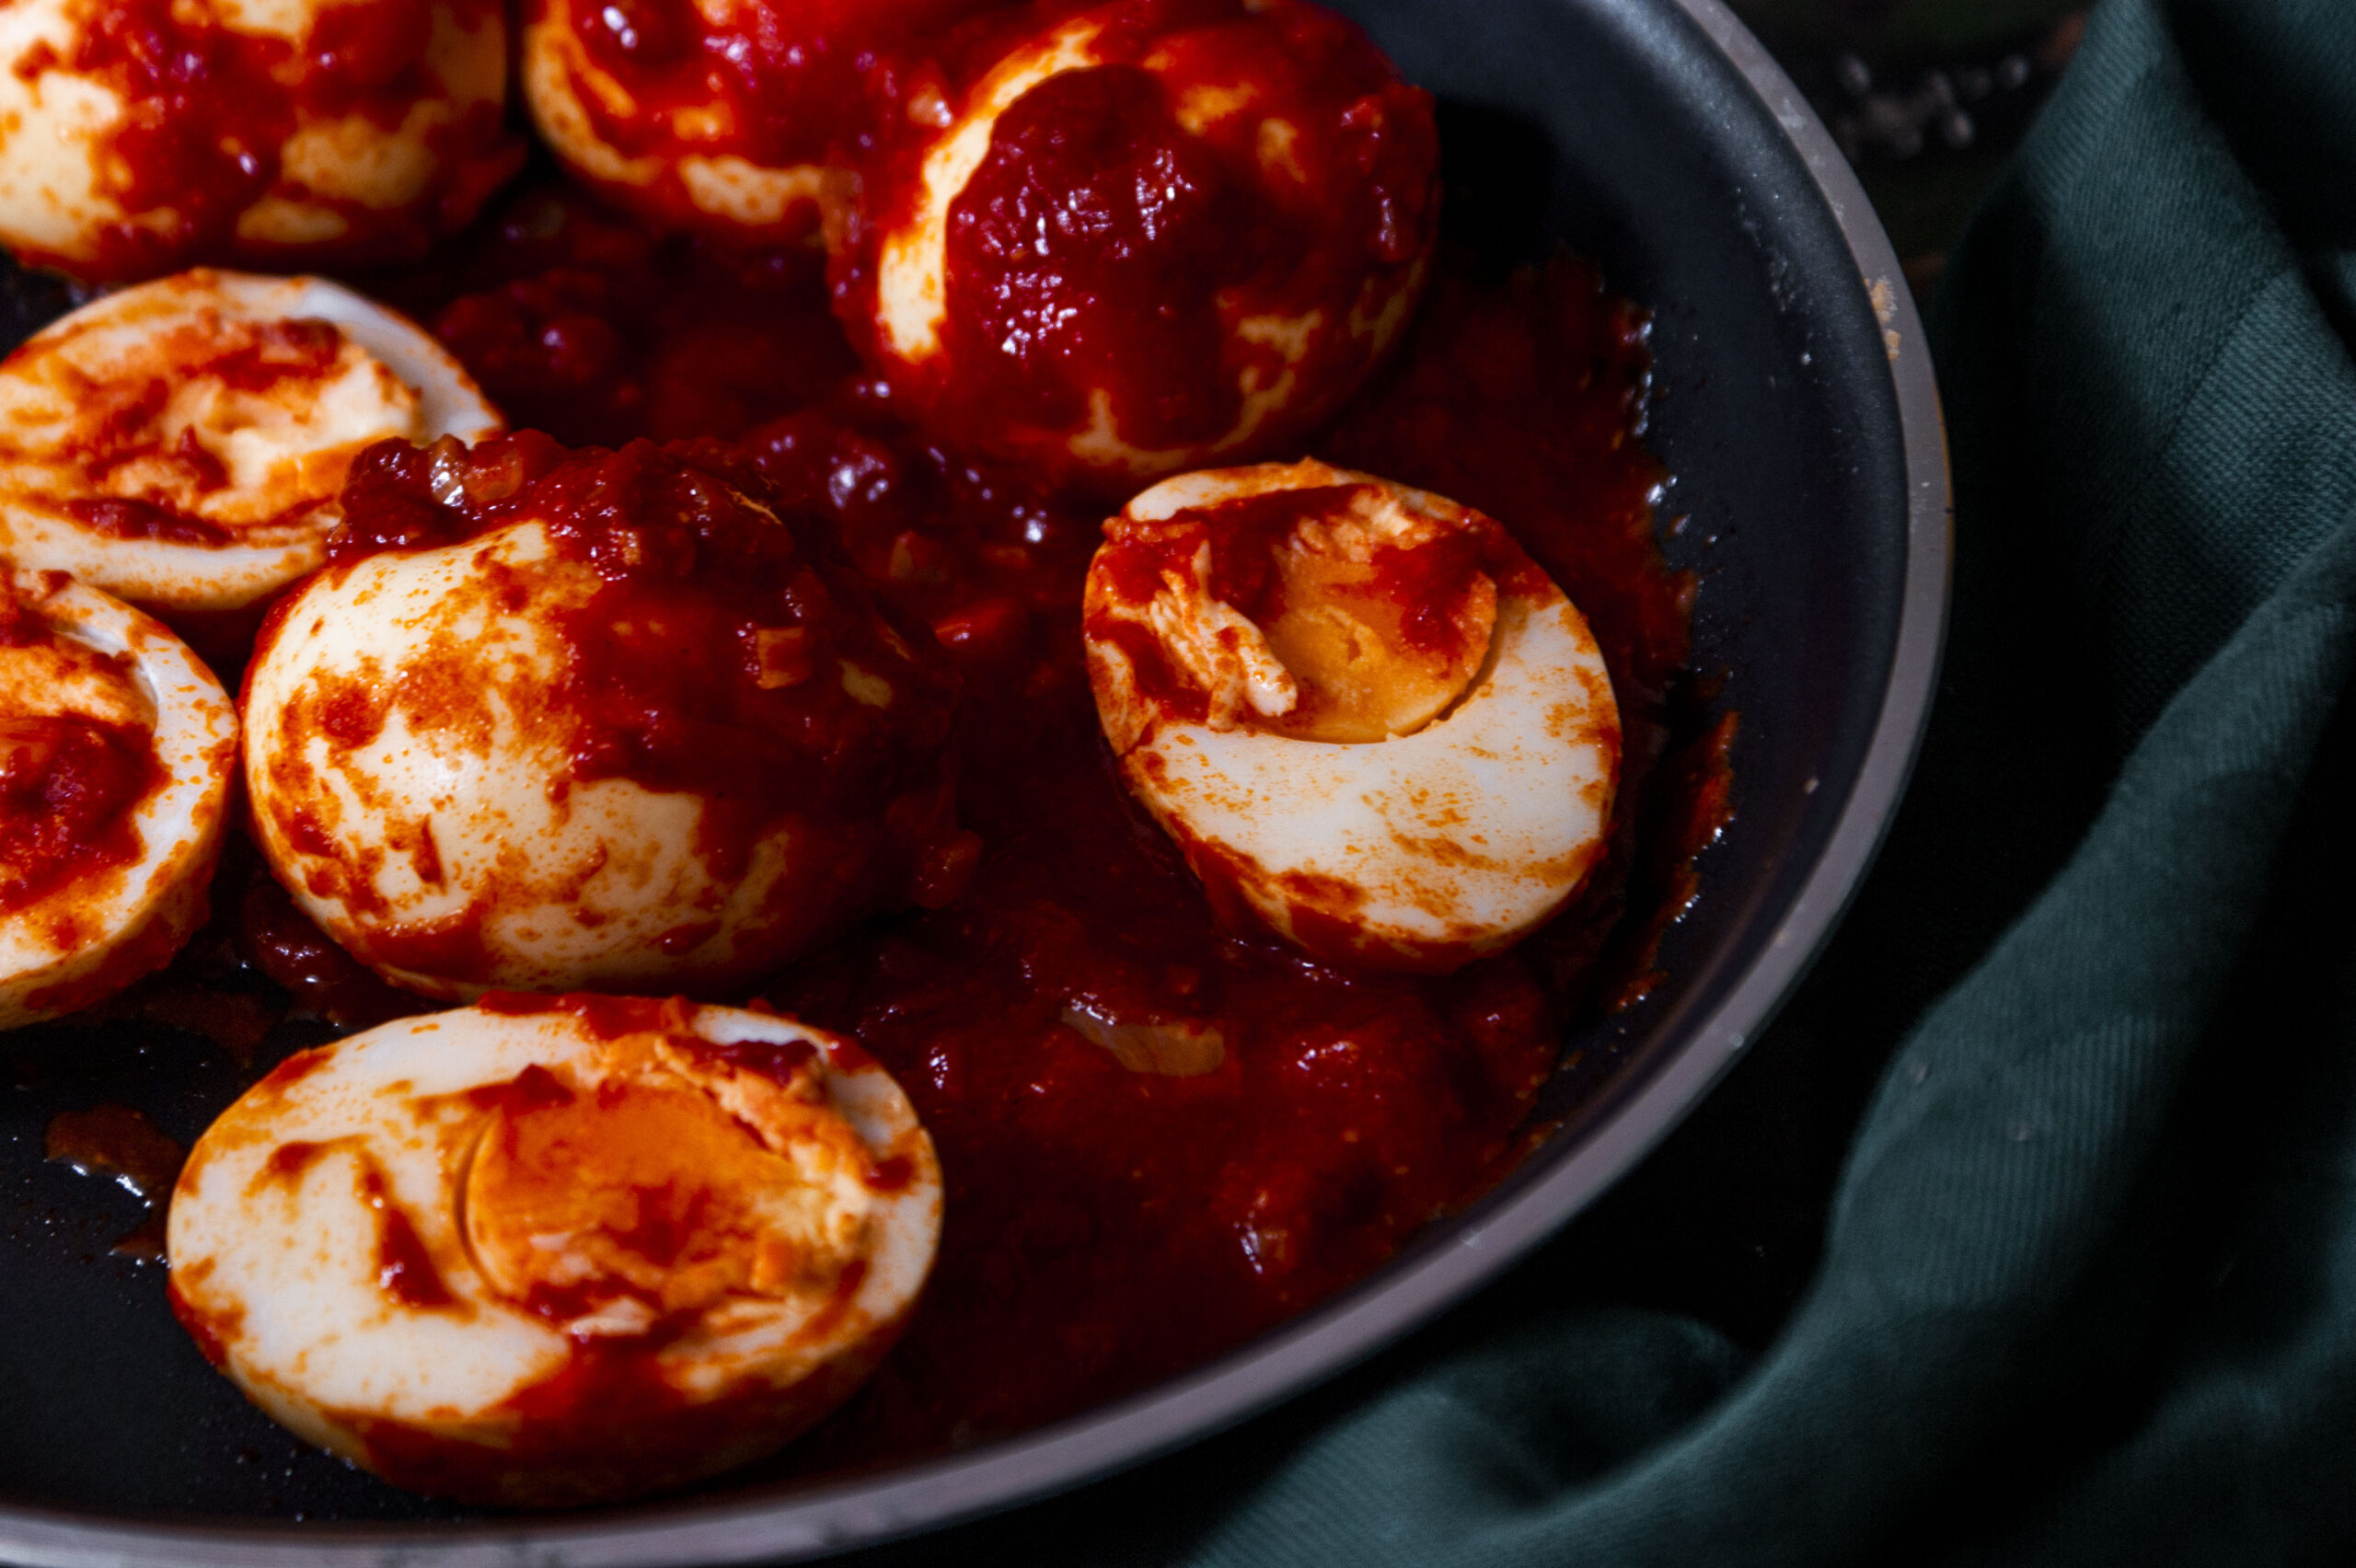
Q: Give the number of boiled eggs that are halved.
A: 4